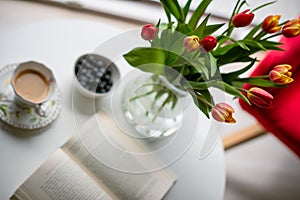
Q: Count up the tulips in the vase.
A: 9